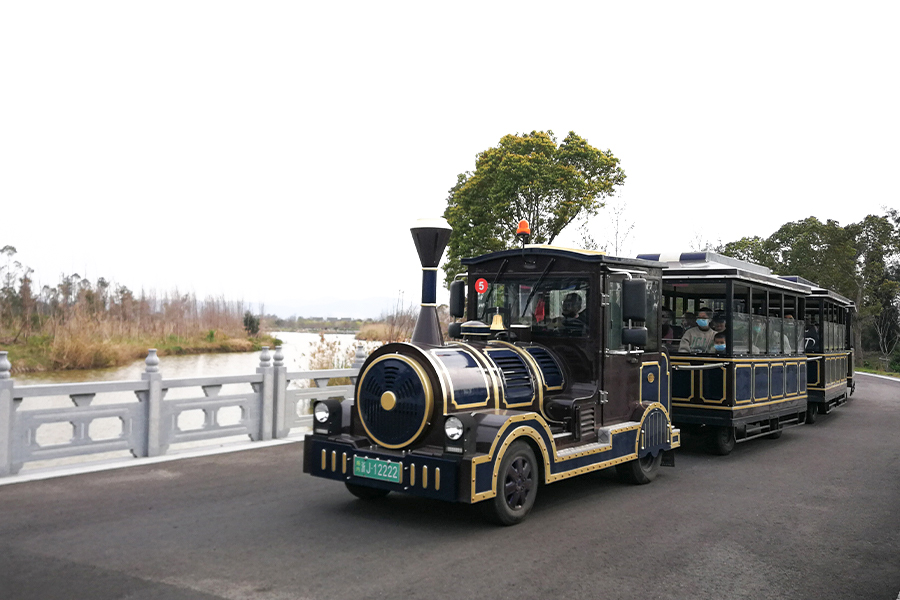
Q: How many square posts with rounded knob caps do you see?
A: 5